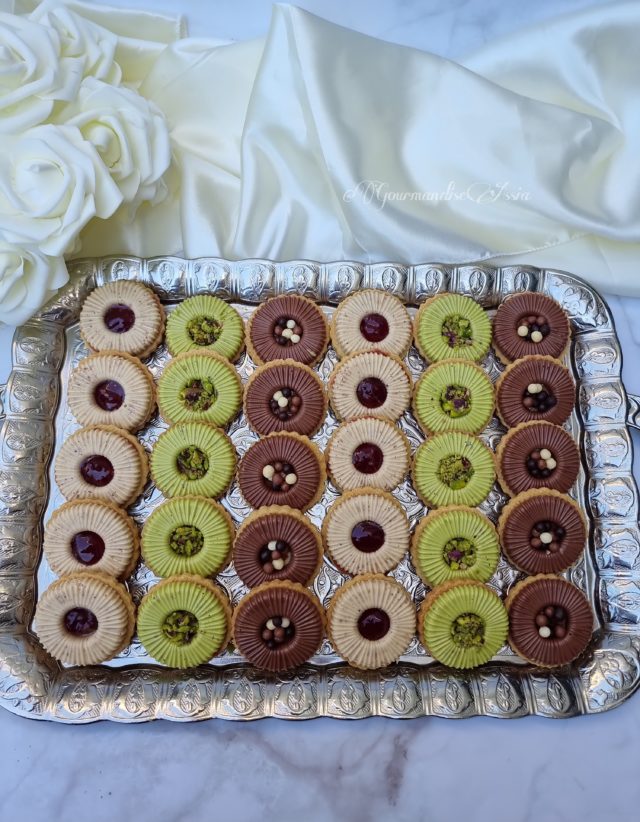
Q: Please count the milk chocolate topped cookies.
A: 10